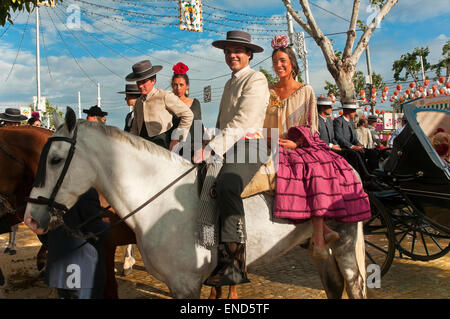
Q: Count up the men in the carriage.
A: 2